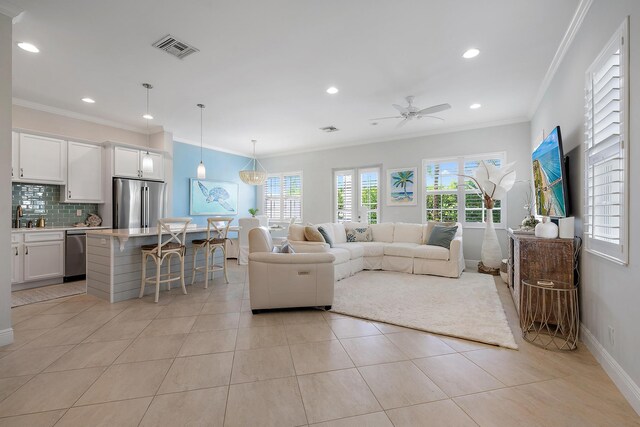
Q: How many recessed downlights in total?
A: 6